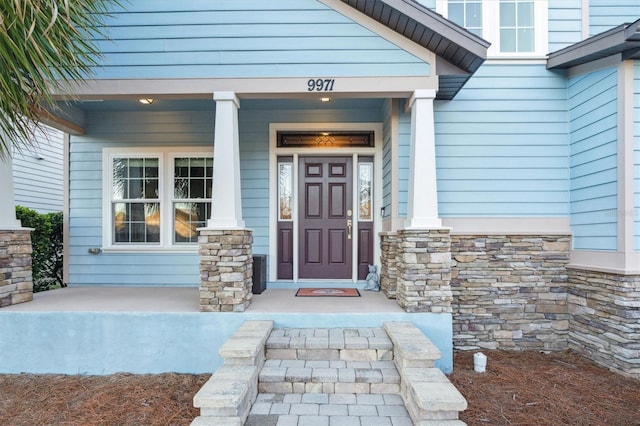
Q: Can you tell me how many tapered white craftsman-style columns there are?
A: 3